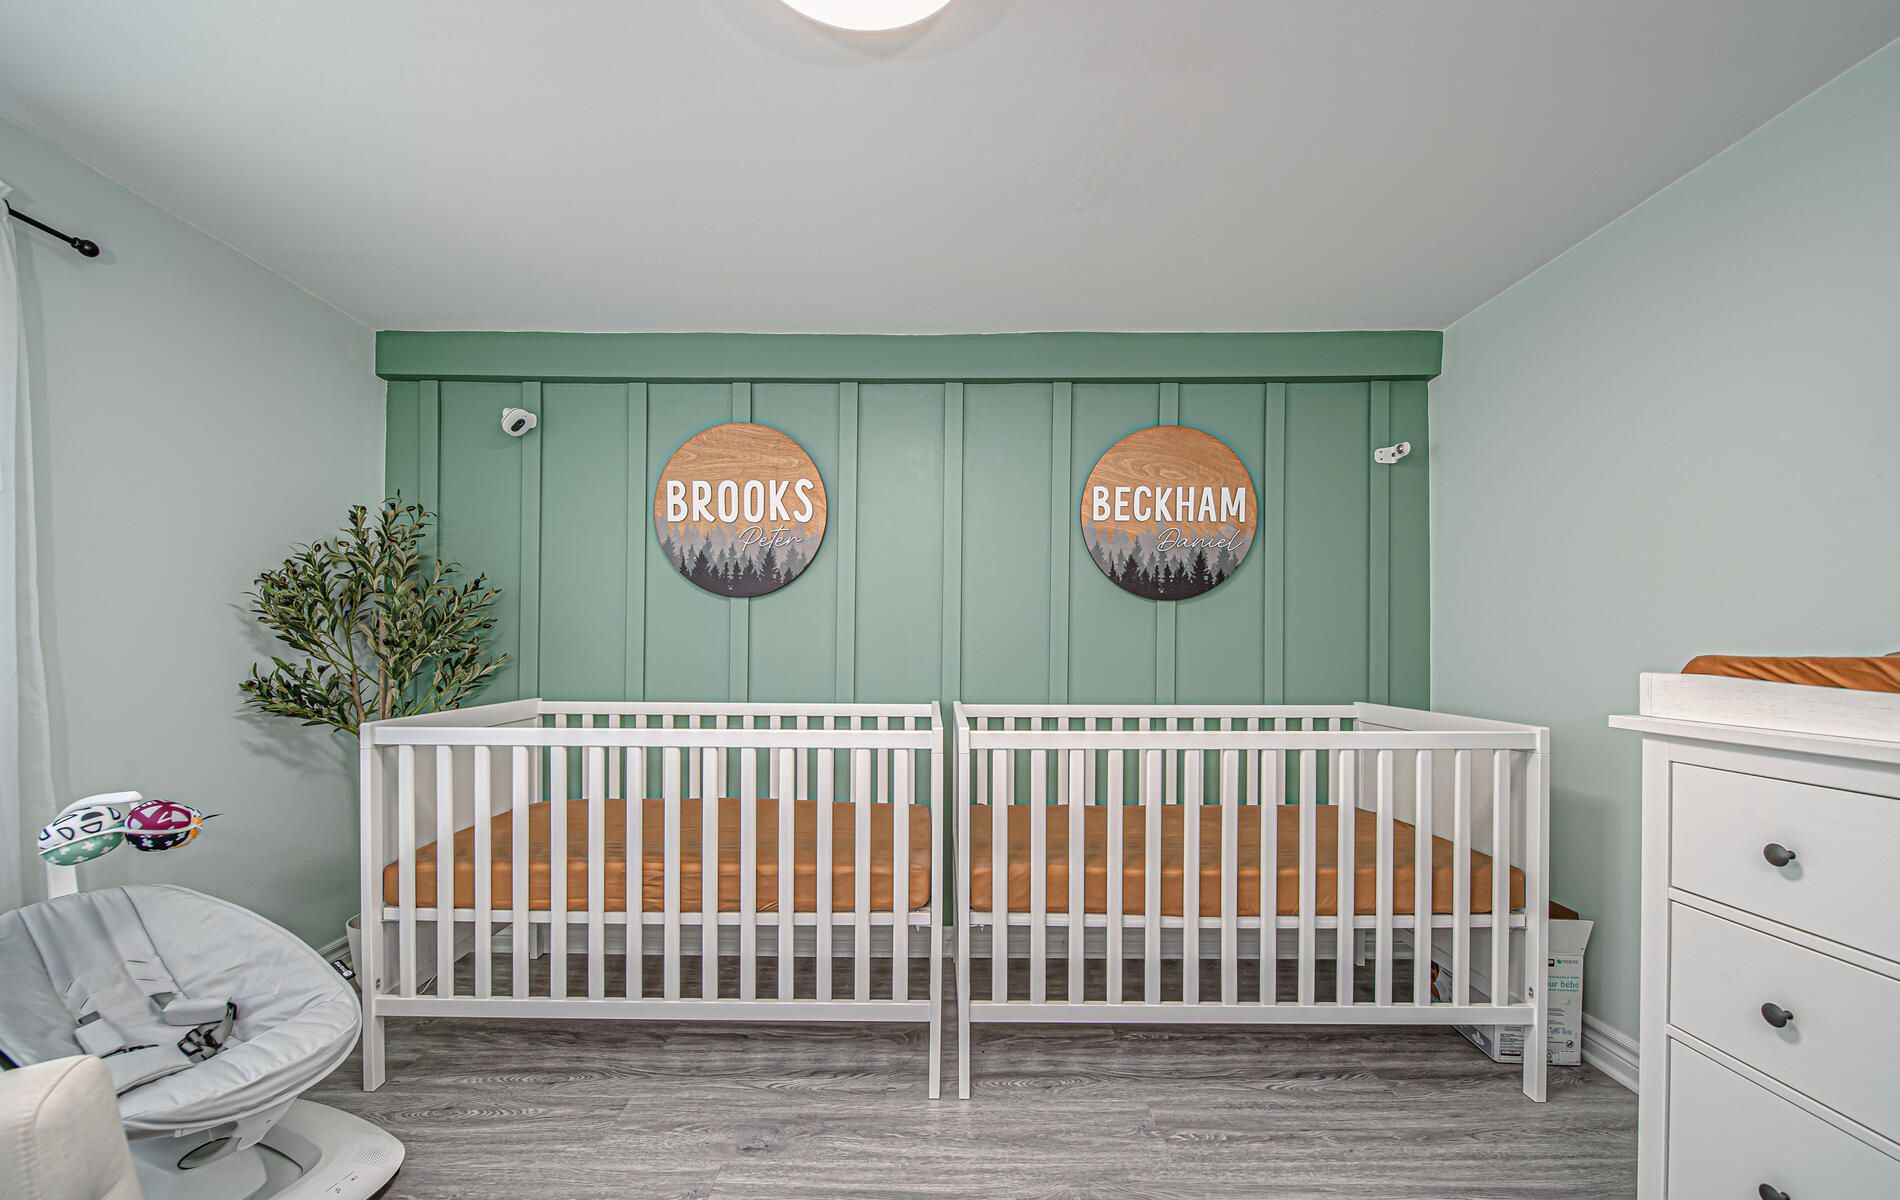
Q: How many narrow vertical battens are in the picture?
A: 10